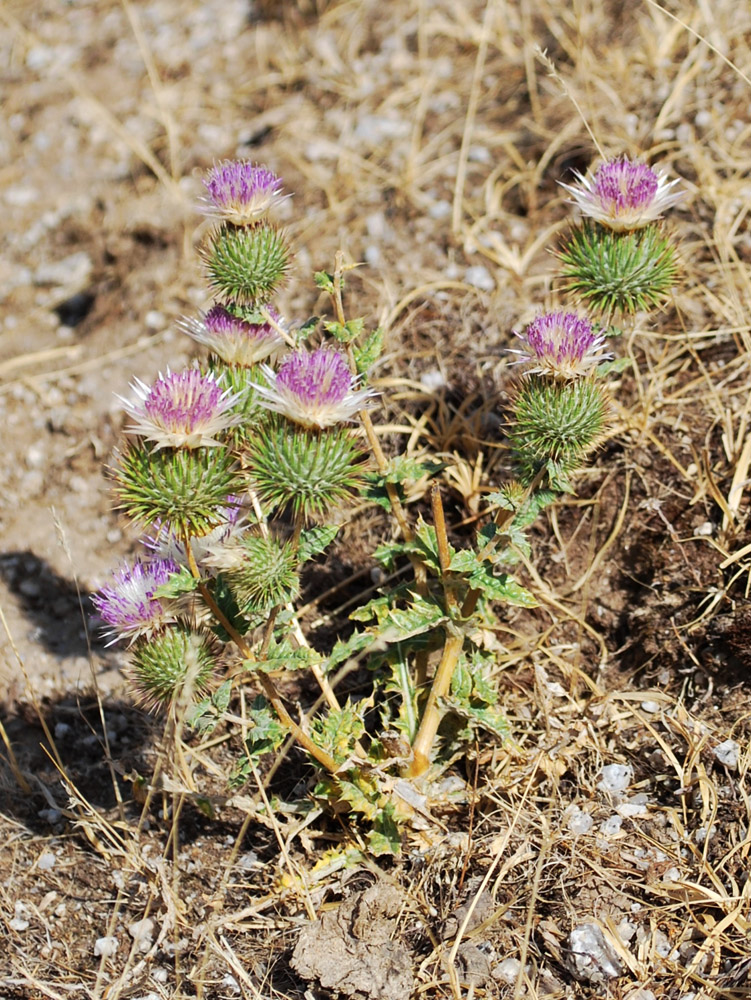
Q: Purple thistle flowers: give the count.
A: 8